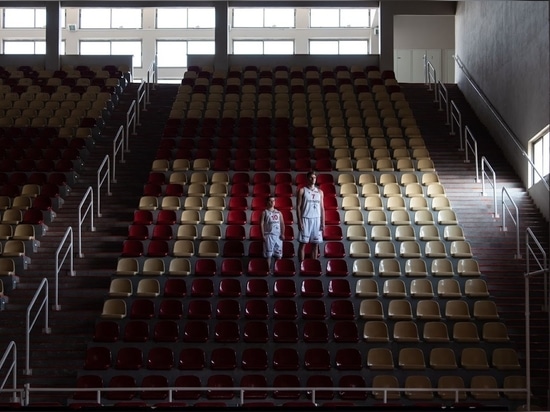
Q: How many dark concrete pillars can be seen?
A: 3